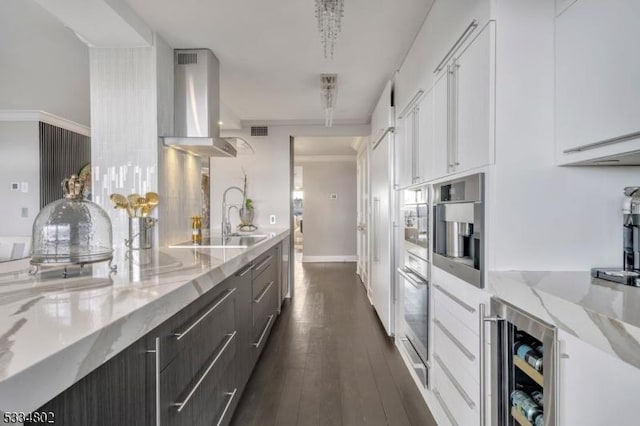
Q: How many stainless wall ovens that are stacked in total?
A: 2